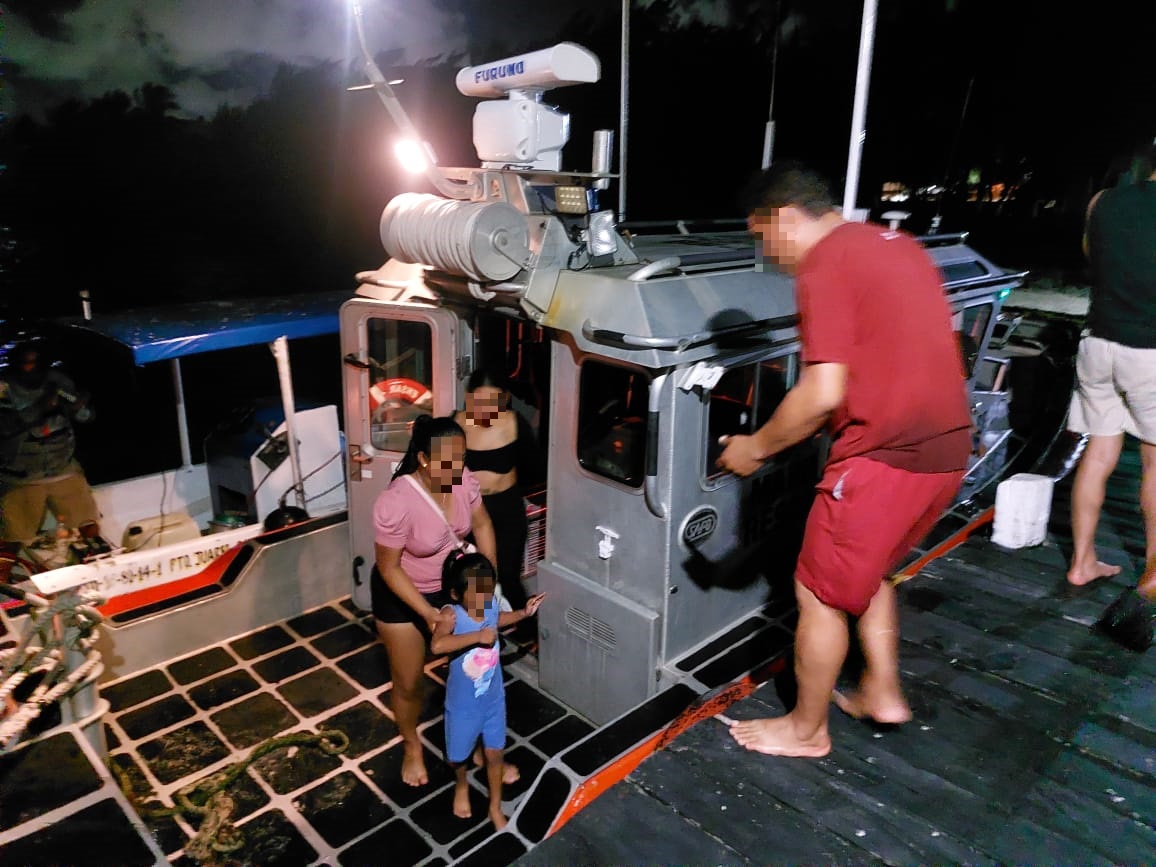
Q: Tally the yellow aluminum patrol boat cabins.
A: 0